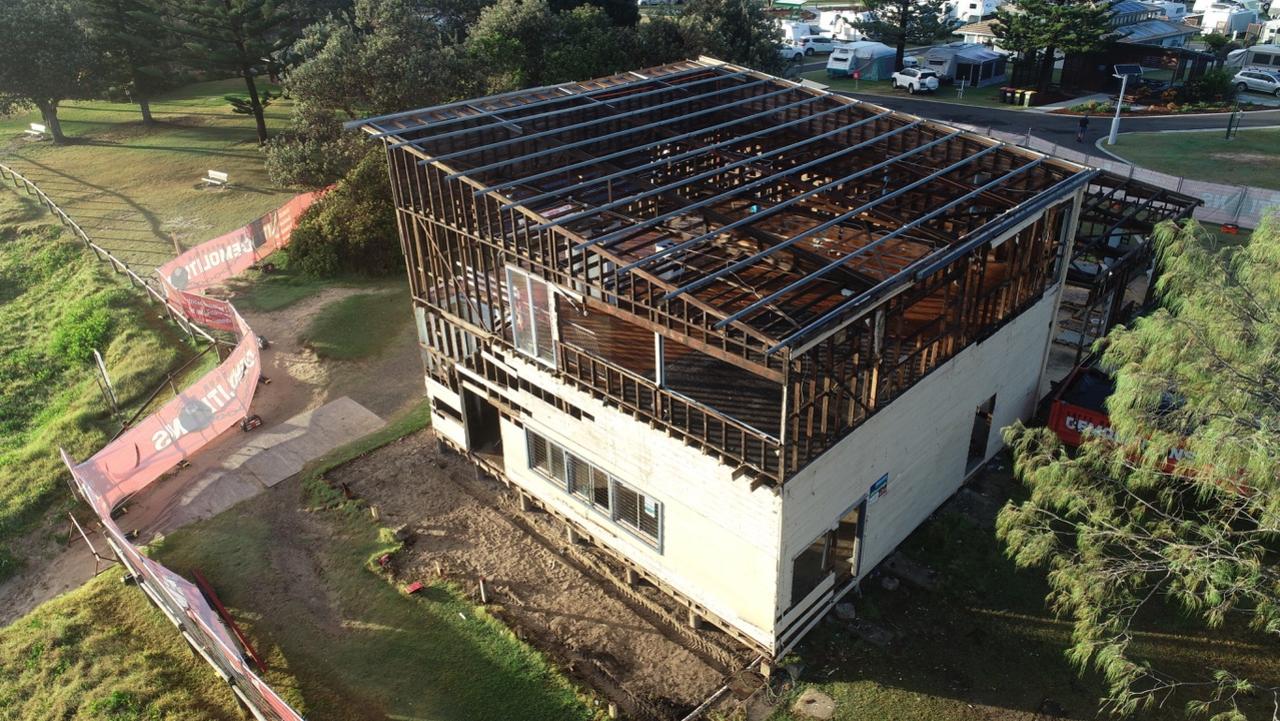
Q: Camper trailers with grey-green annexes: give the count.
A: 2